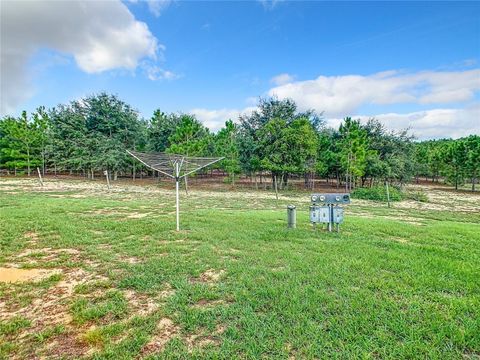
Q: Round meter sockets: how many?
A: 4